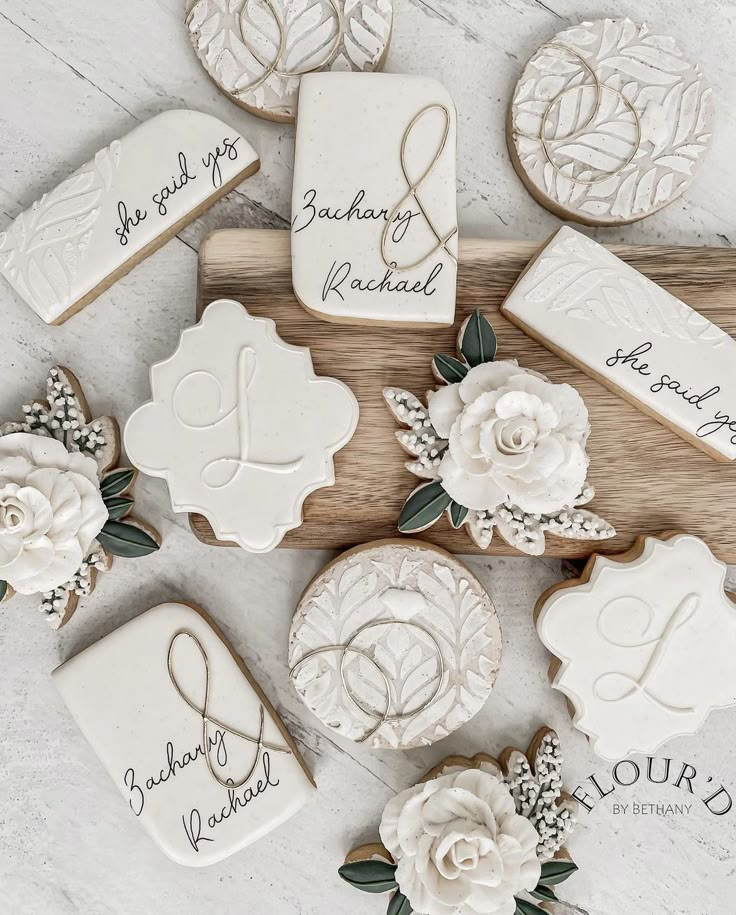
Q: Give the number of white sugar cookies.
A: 12